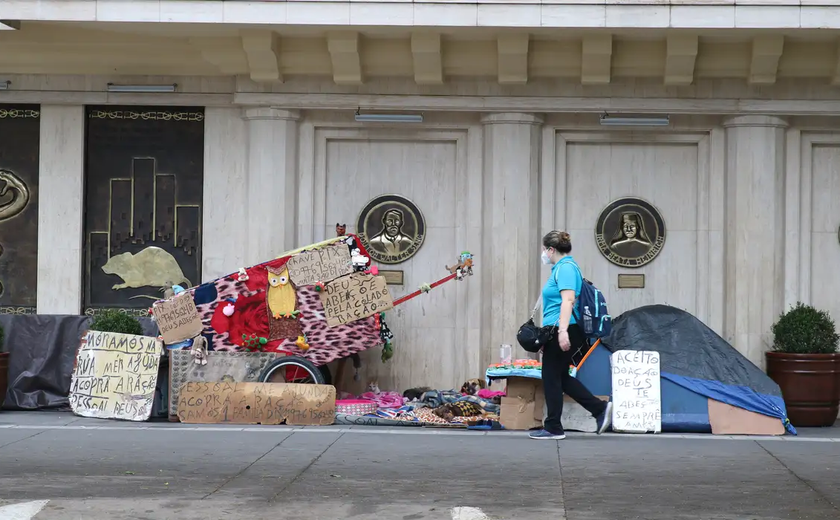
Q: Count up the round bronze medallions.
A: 2